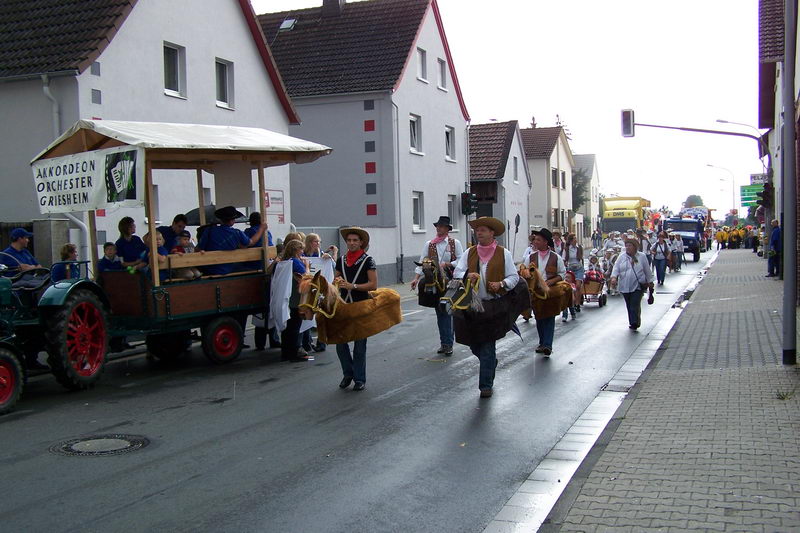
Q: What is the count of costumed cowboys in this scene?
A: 4